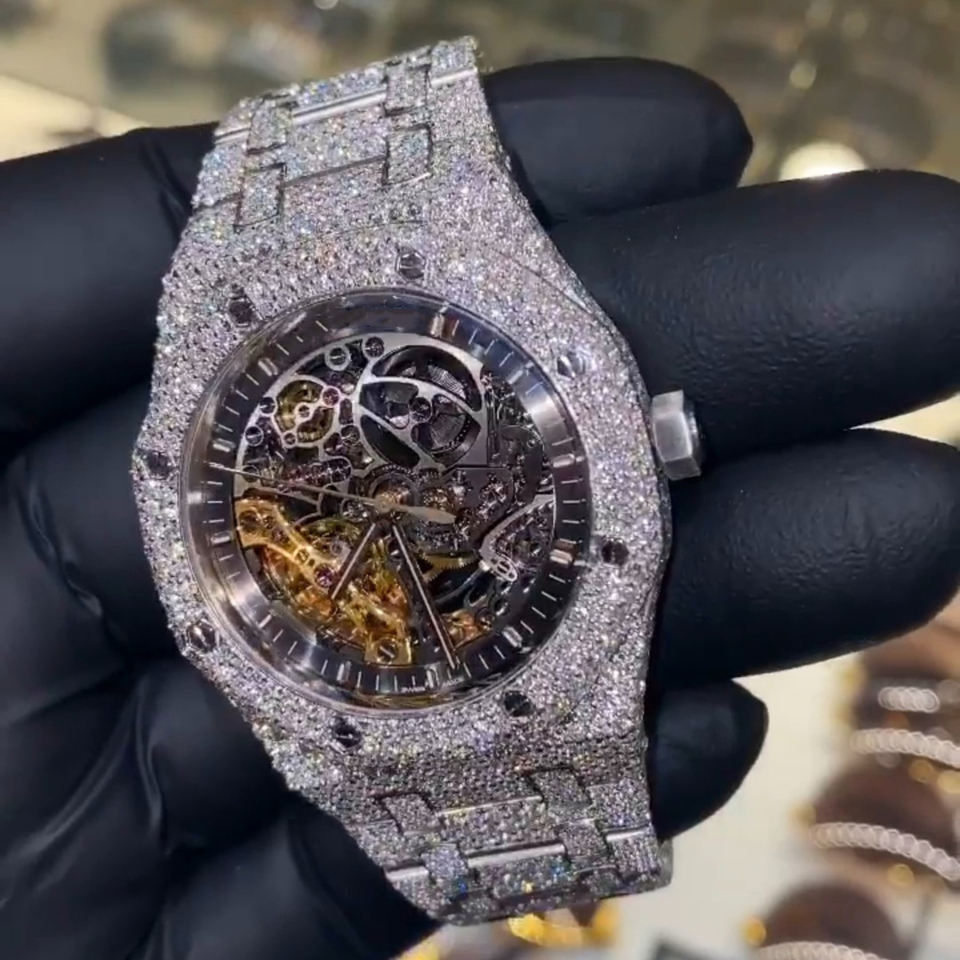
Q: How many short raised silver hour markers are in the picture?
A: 11